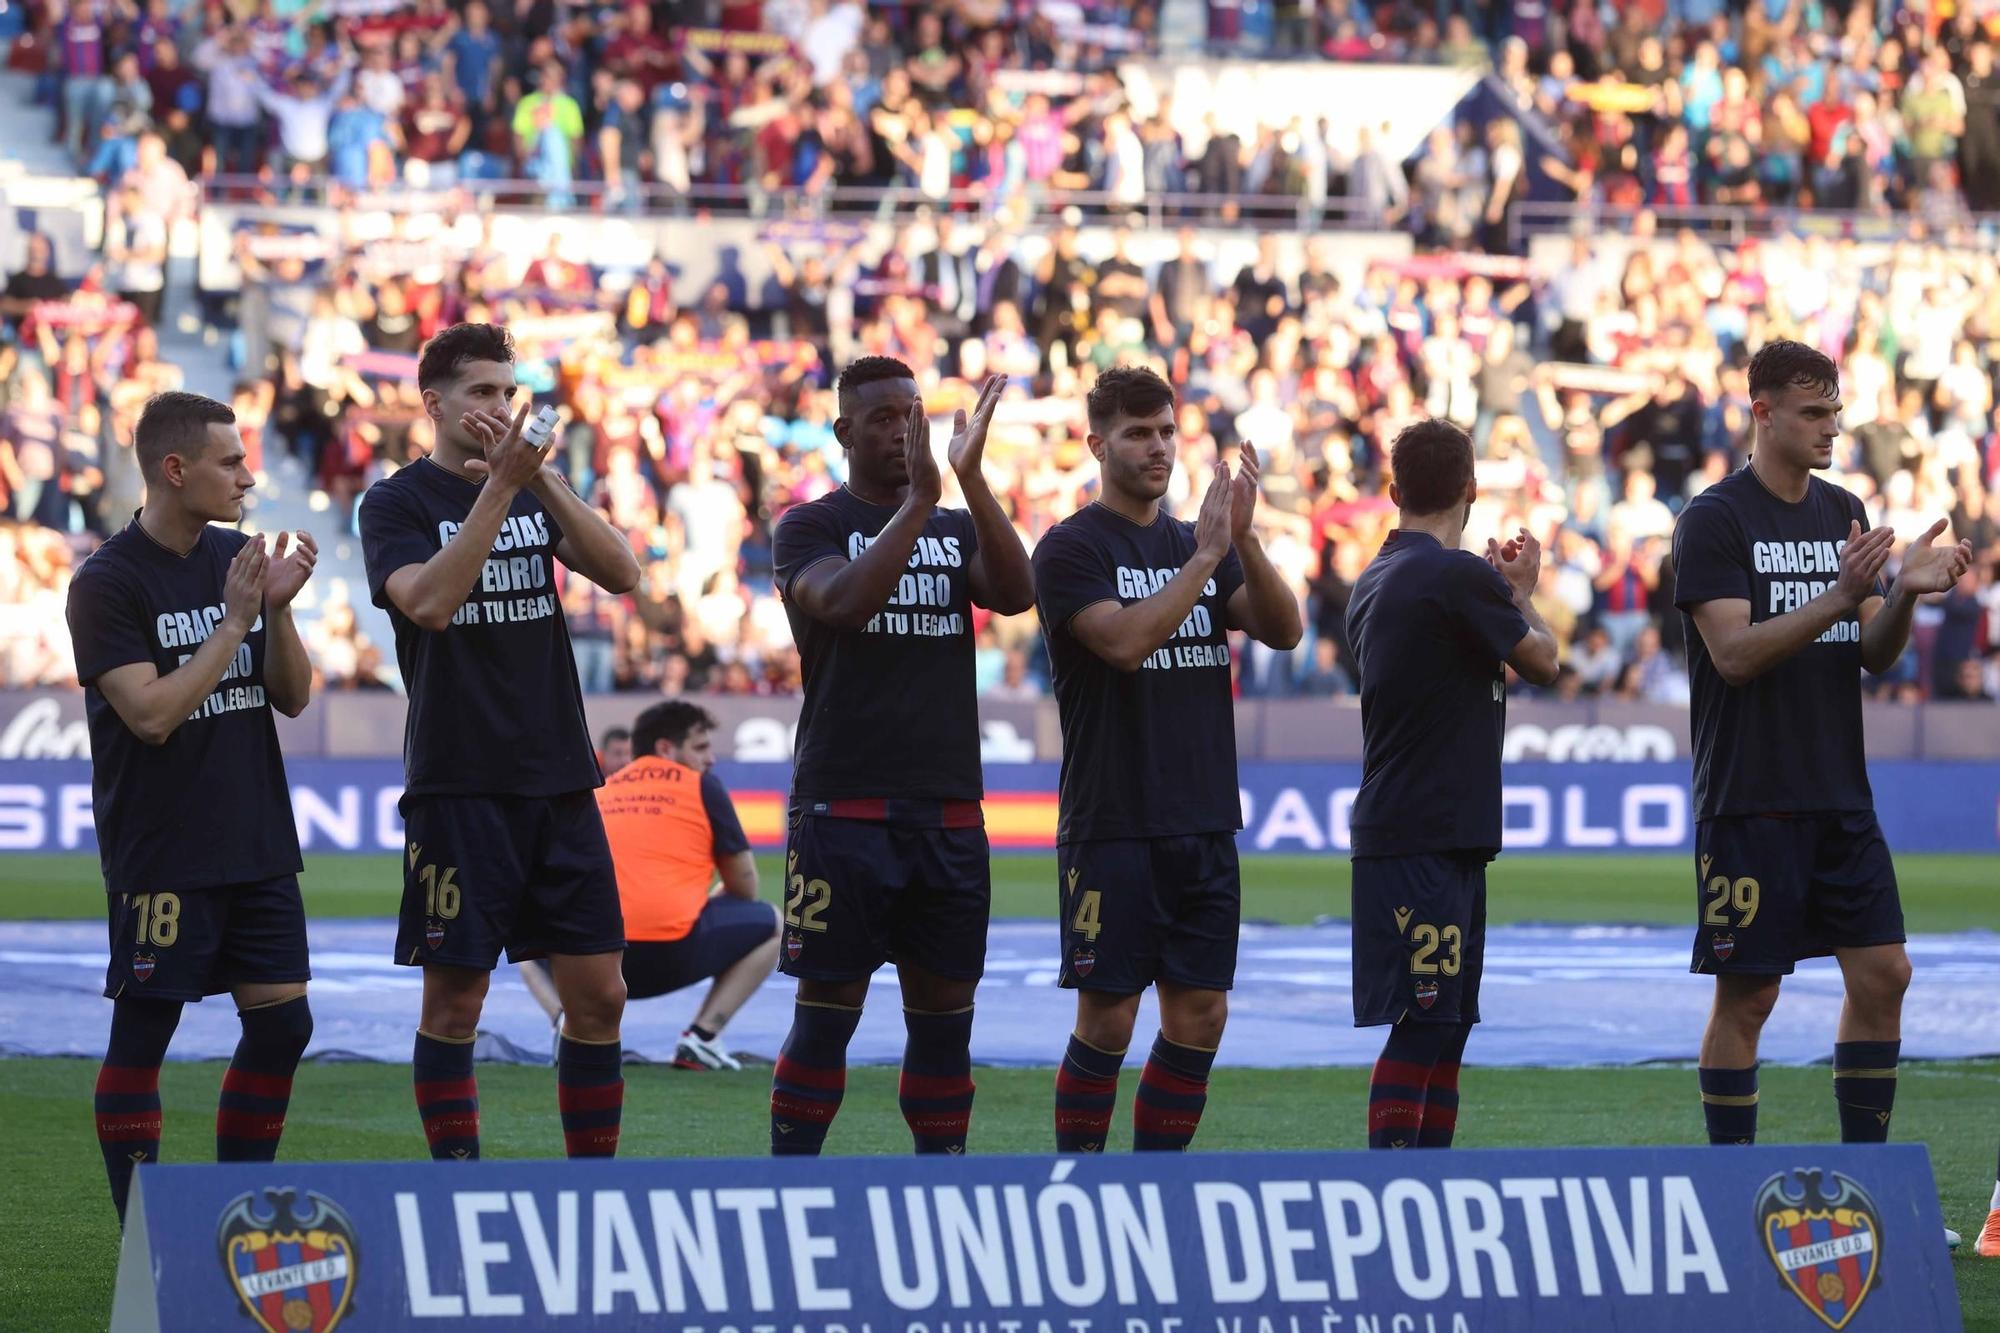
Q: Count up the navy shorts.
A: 7